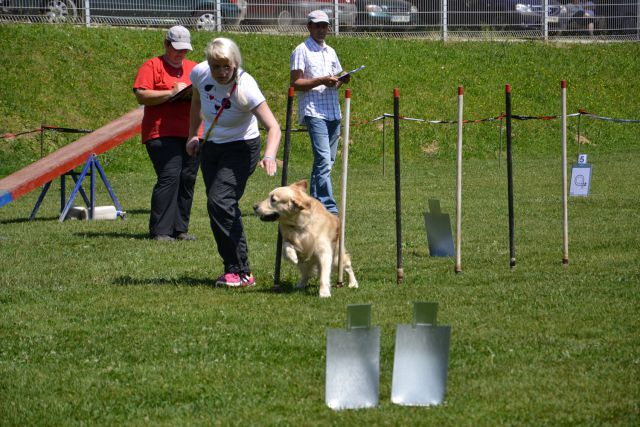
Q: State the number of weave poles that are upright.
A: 6